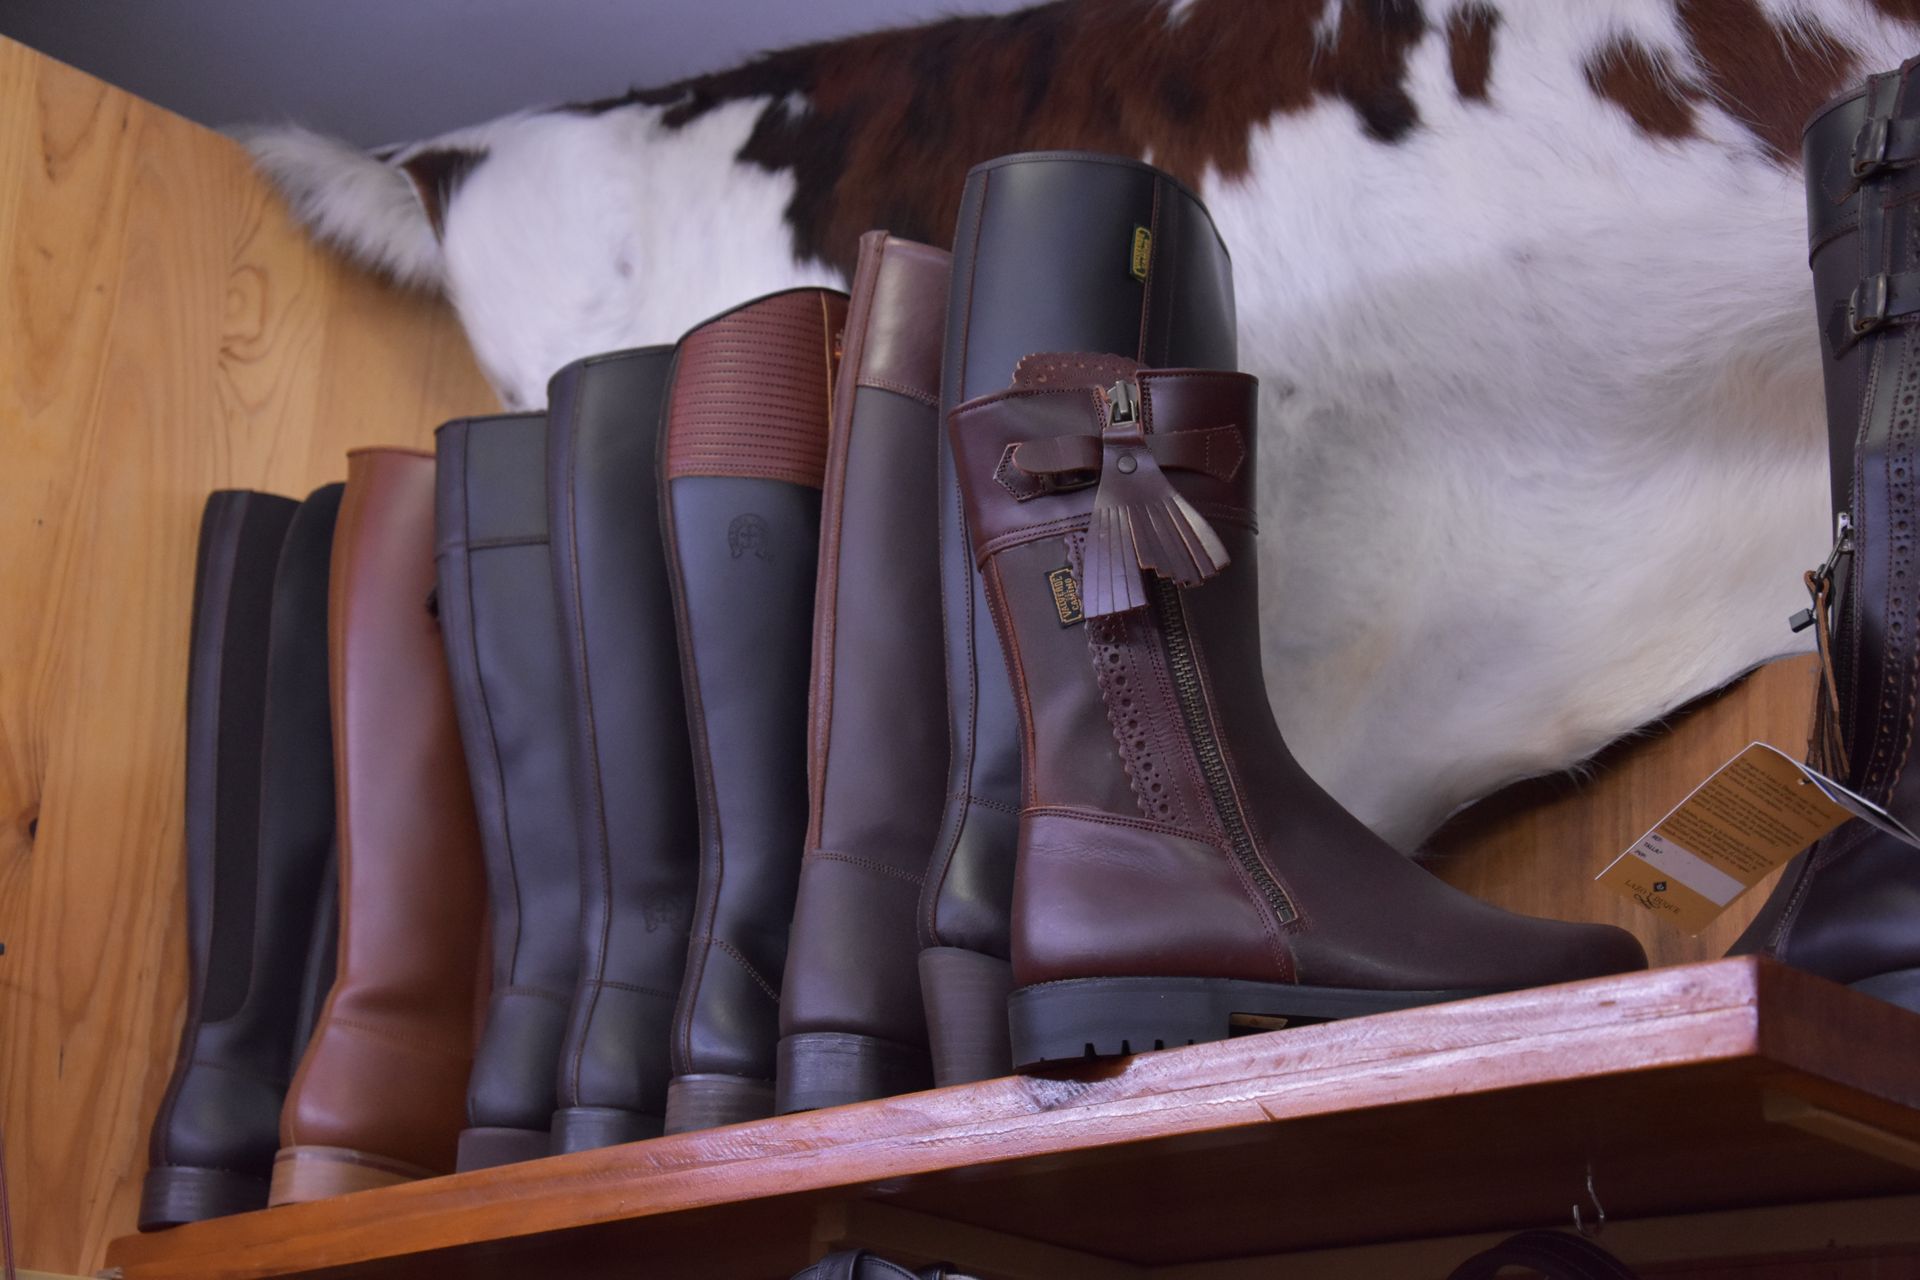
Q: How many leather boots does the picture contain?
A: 9